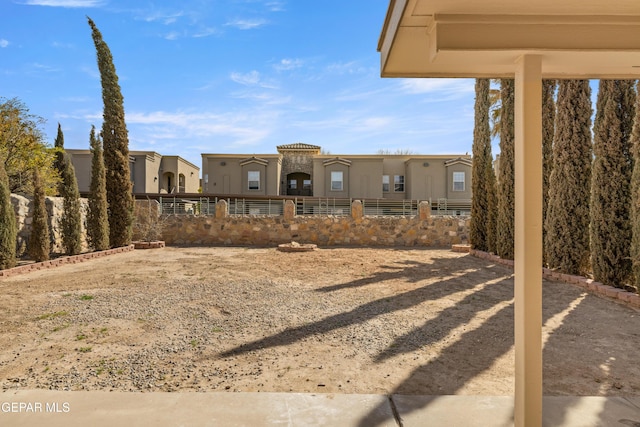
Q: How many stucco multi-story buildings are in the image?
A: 2